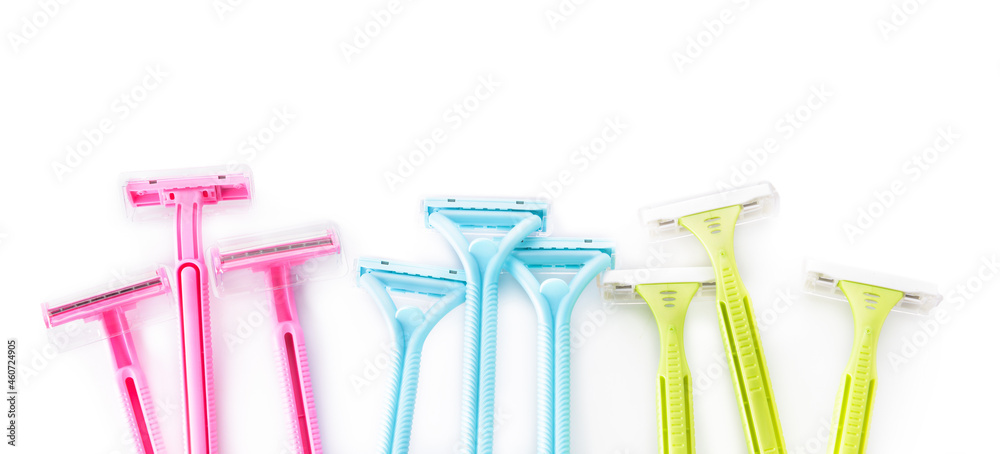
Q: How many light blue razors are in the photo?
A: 3